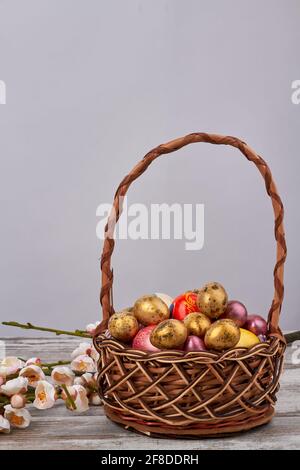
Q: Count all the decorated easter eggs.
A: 13